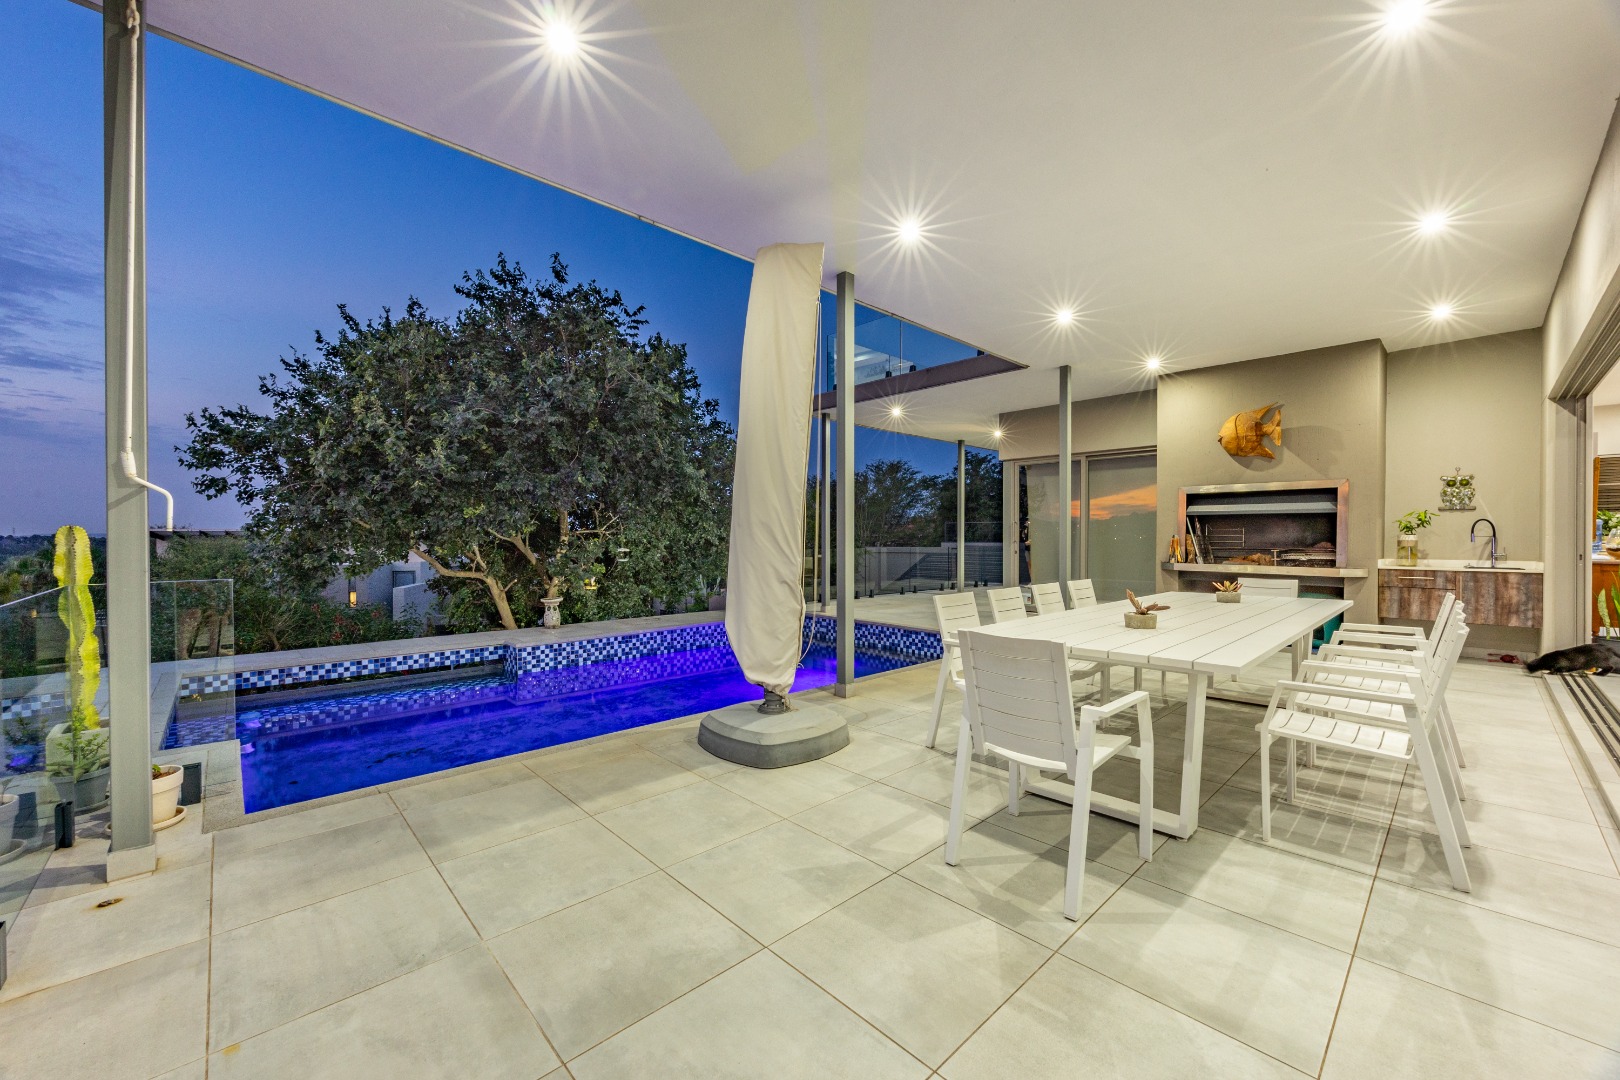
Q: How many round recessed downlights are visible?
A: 9